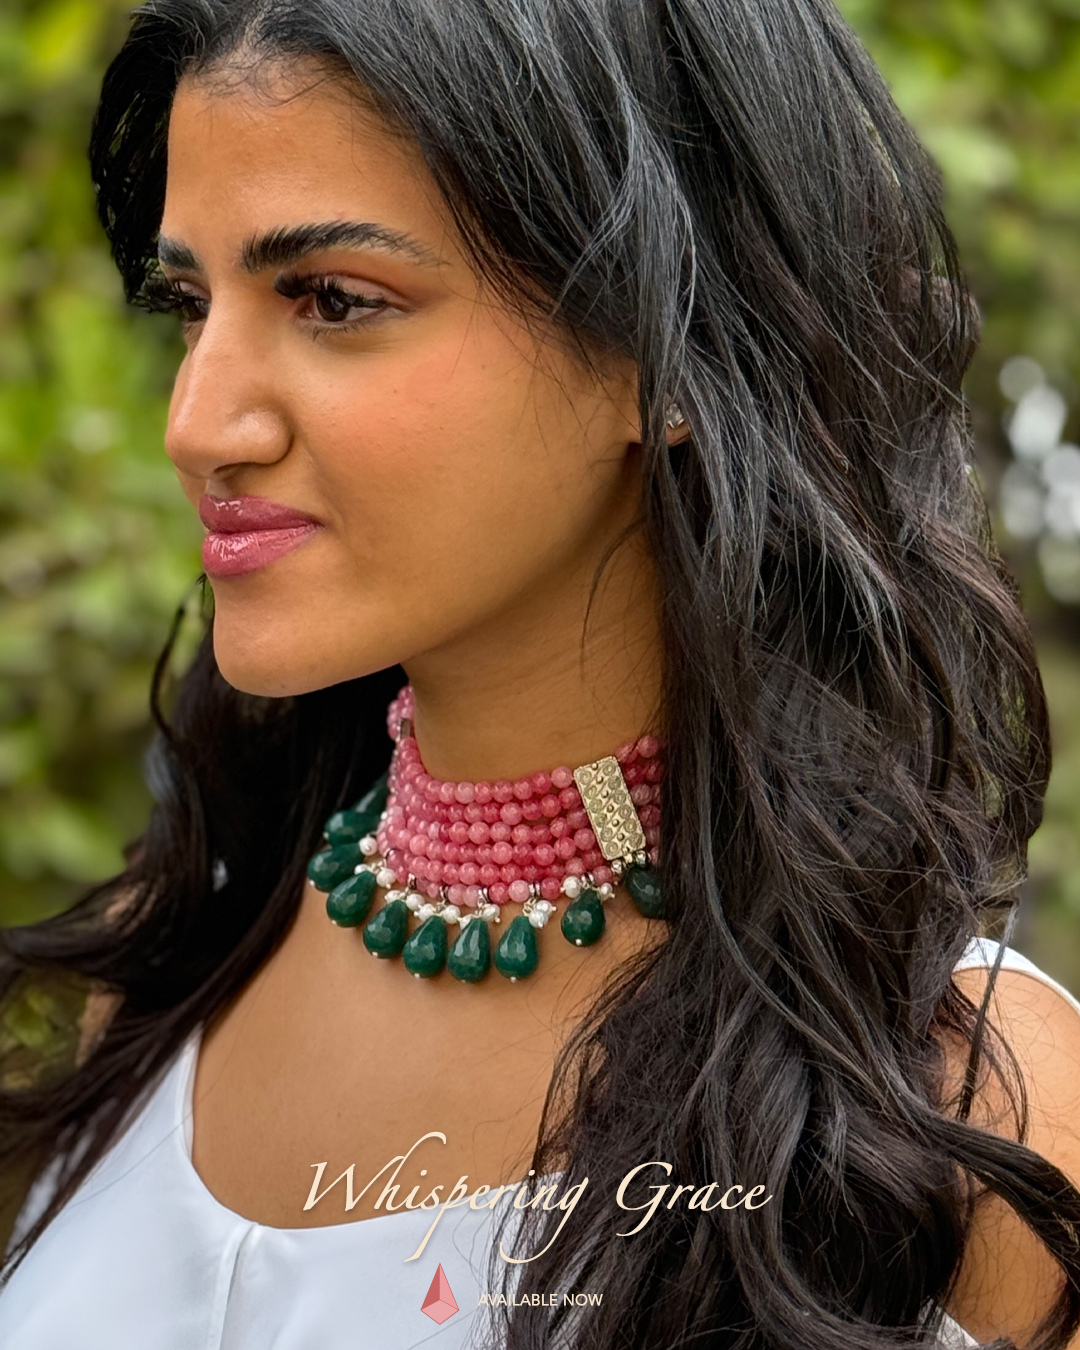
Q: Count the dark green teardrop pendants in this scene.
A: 10